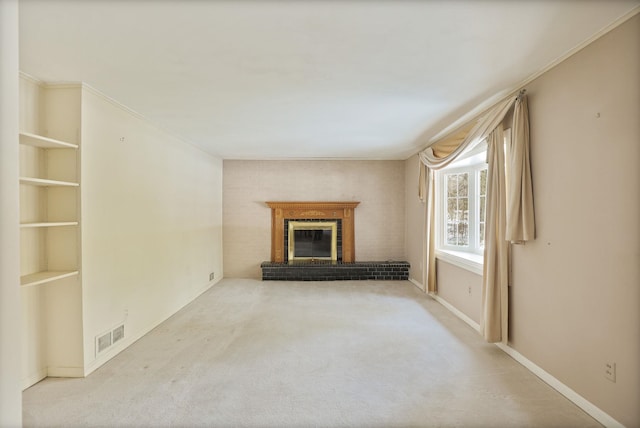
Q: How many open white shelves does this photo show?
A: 4